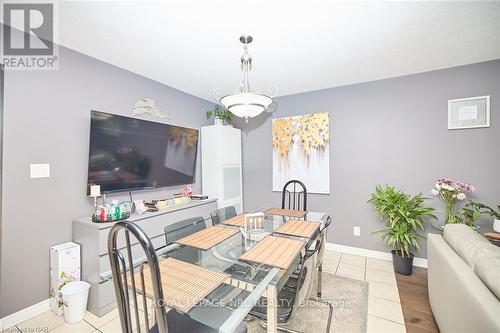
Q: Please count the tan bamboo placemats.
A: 6